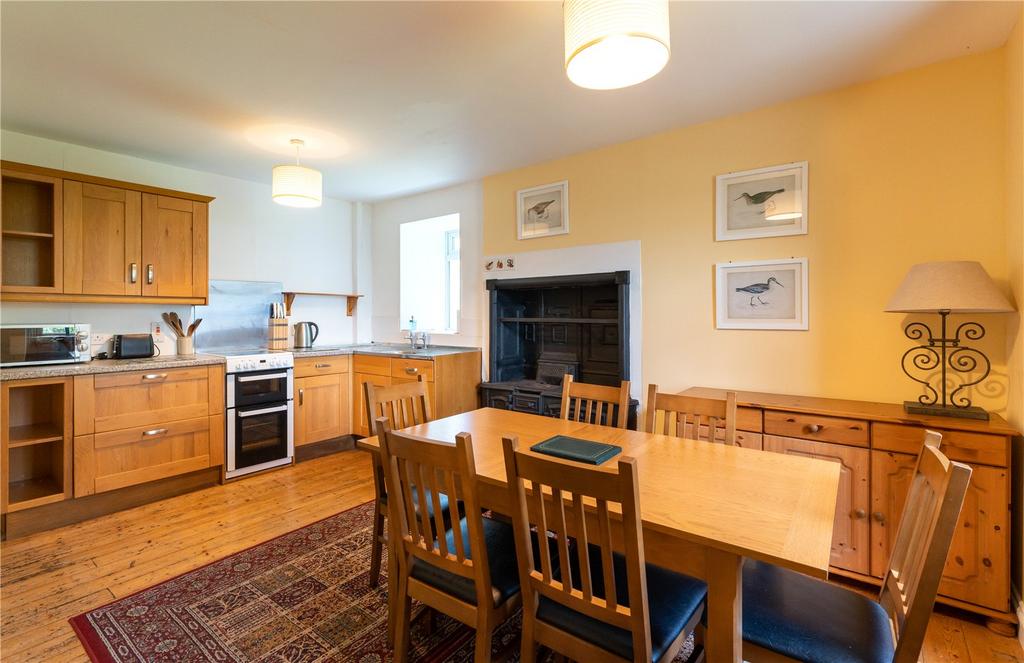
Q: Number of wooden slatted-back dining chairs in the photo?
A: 6